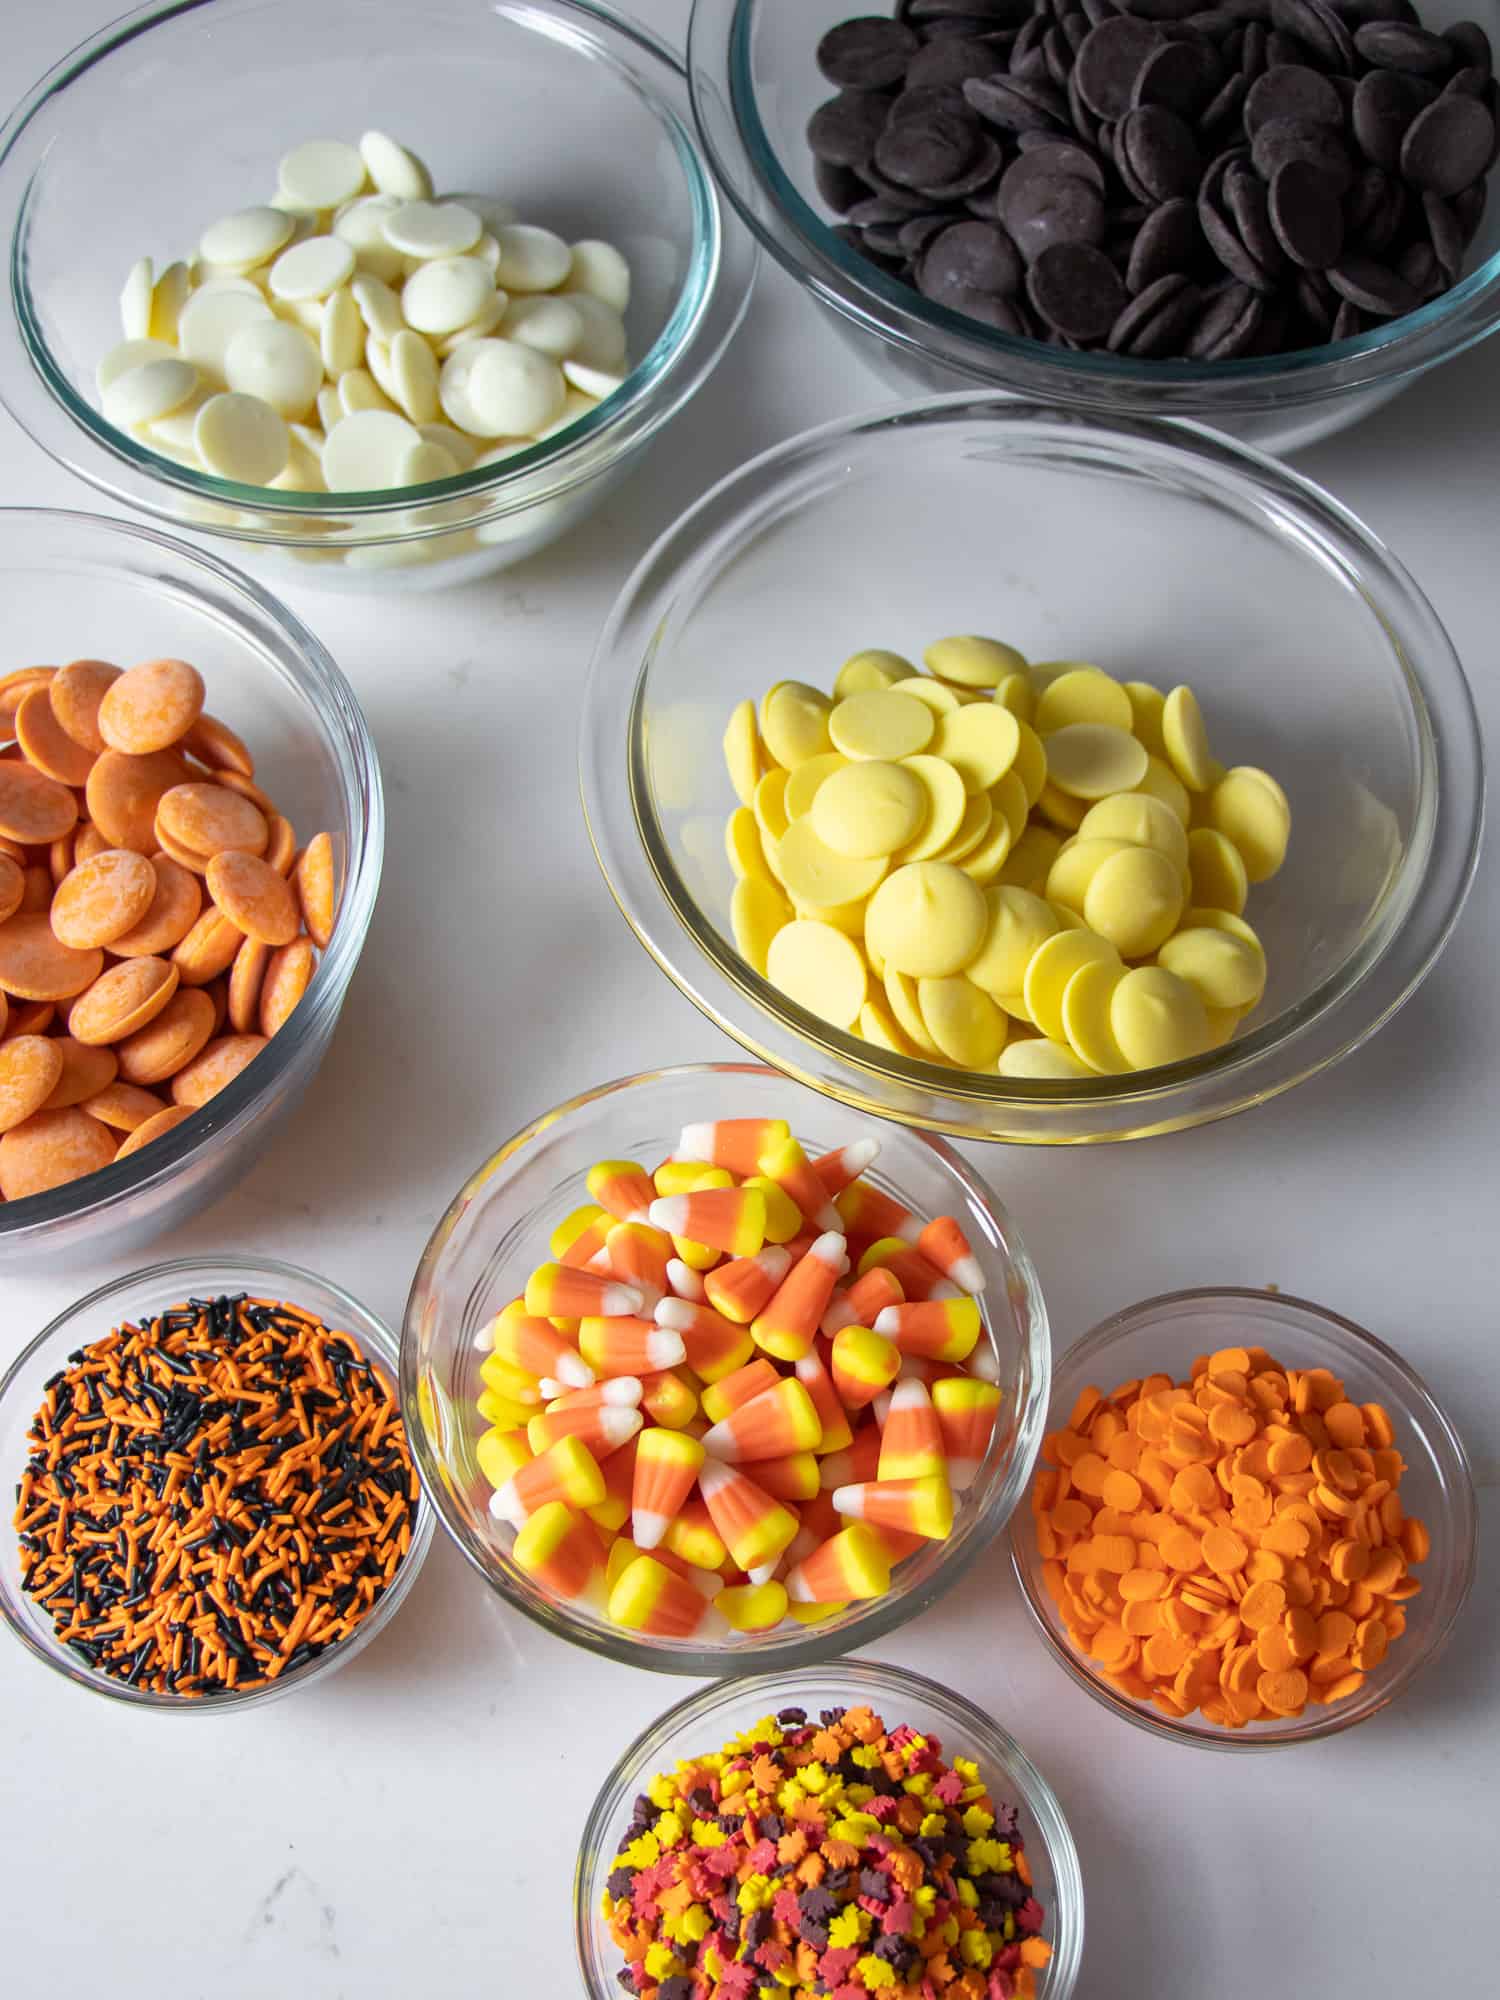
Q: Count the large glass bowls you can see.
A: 4